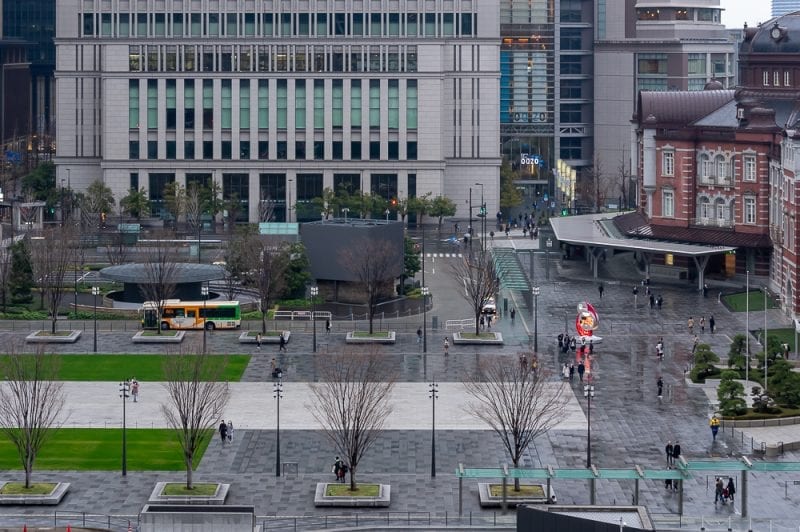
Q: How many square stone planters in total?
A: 9